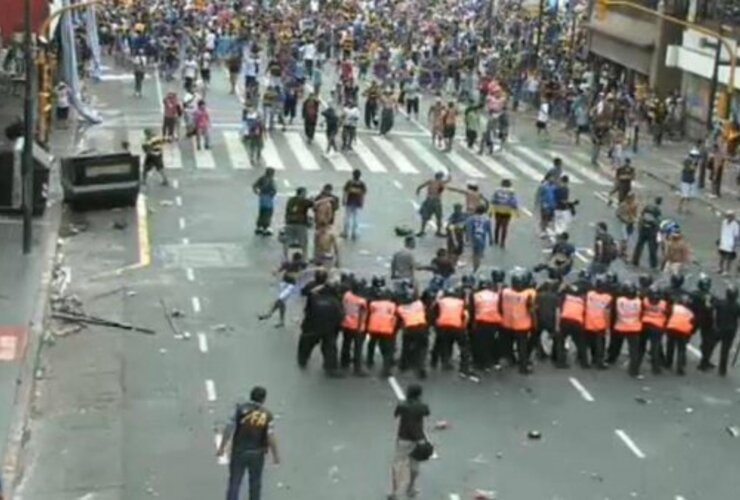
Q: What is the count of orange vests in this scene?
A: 11